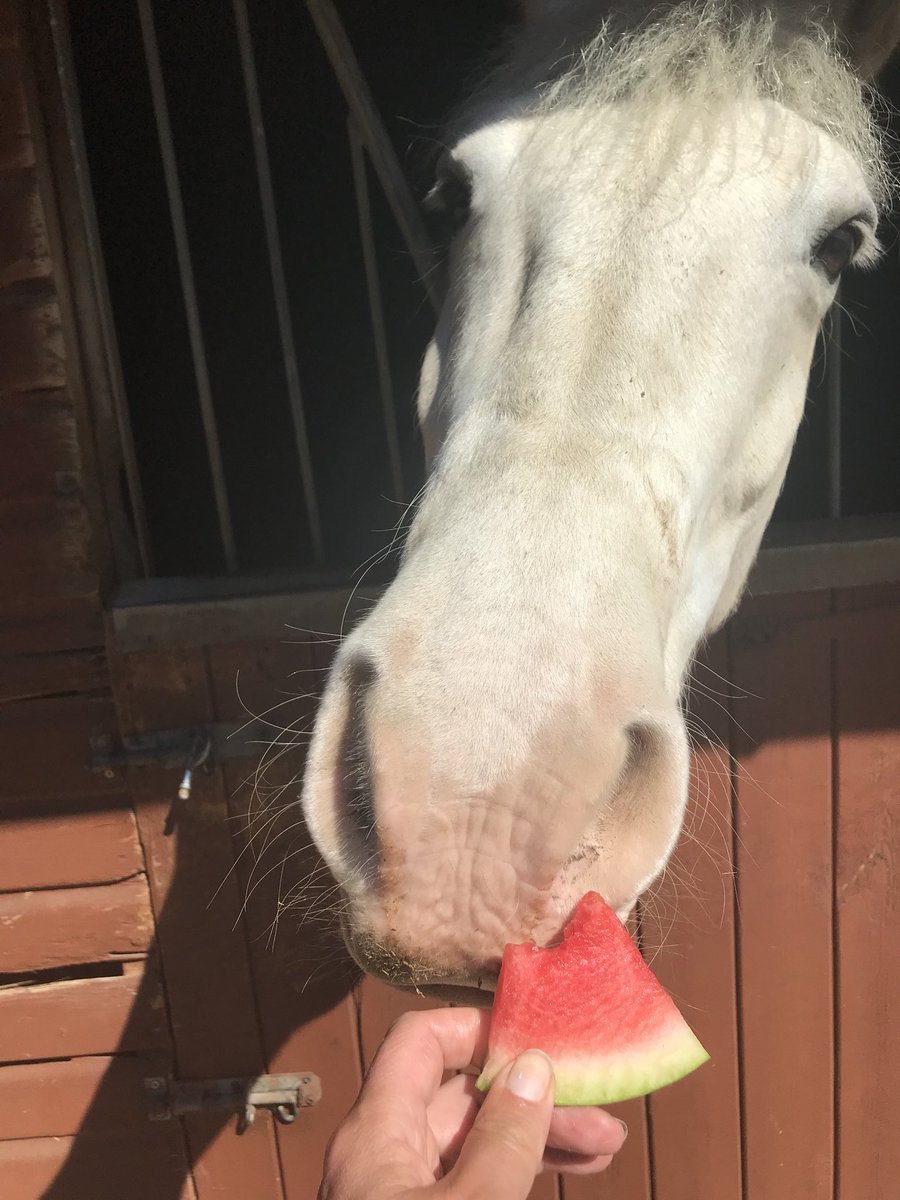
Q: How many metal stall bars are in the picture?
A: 5